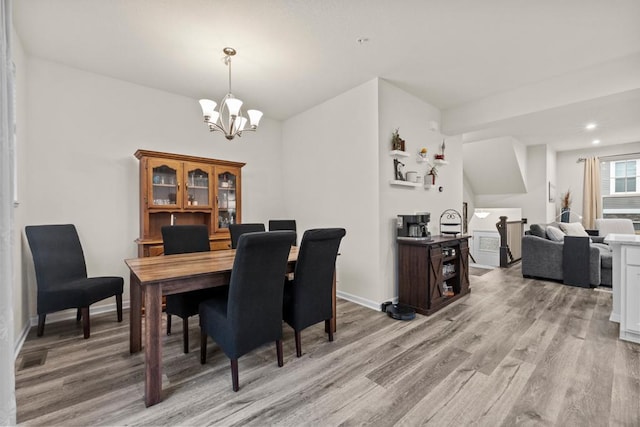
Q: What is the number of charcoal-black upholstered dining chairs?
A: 6